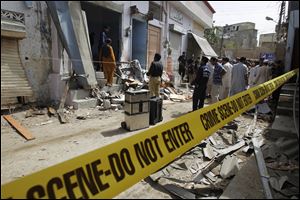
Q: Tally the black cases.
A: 1